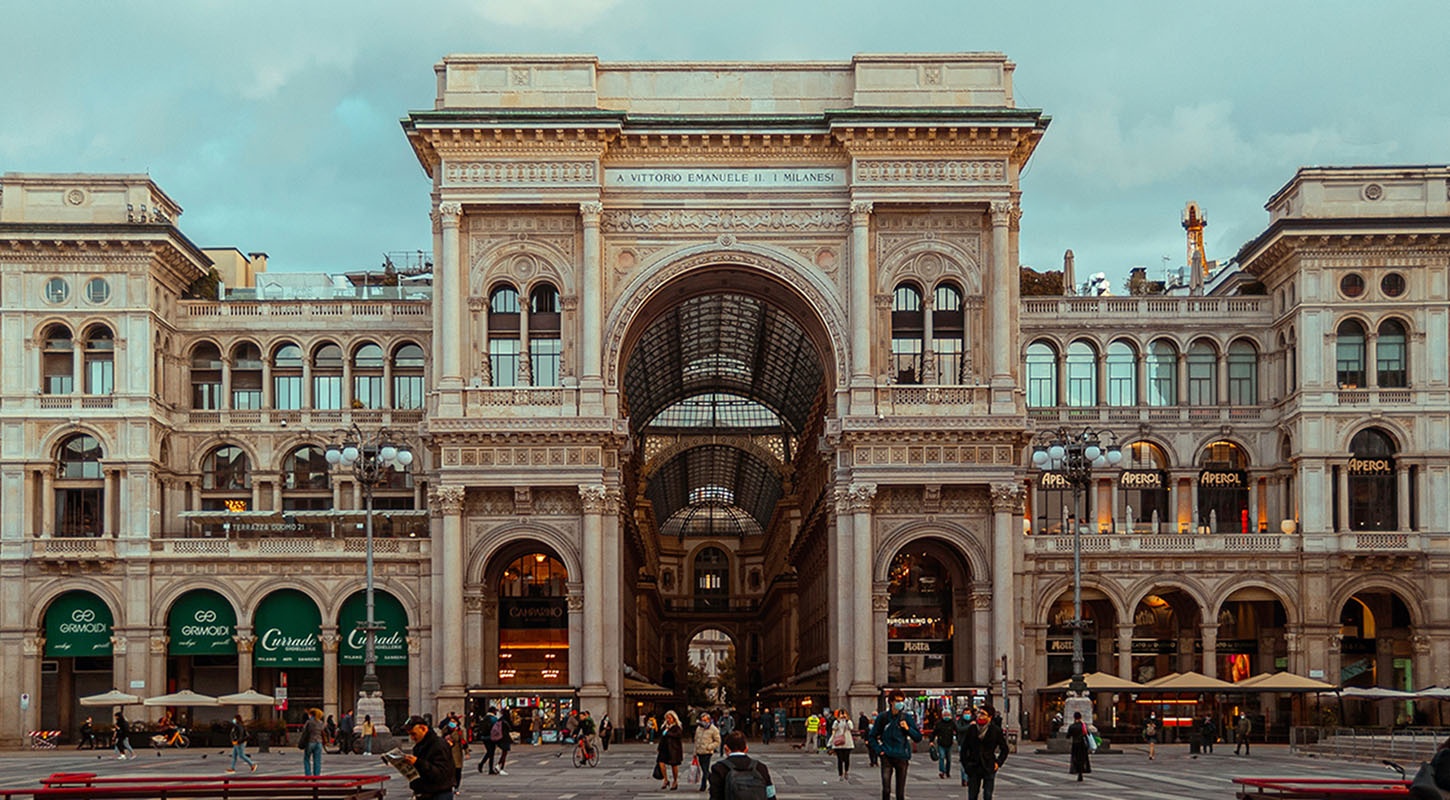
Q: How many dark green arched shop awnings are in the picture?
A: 4